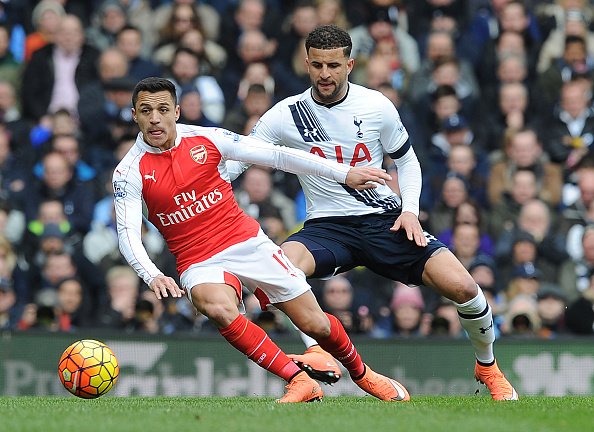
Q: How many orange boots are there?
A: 4